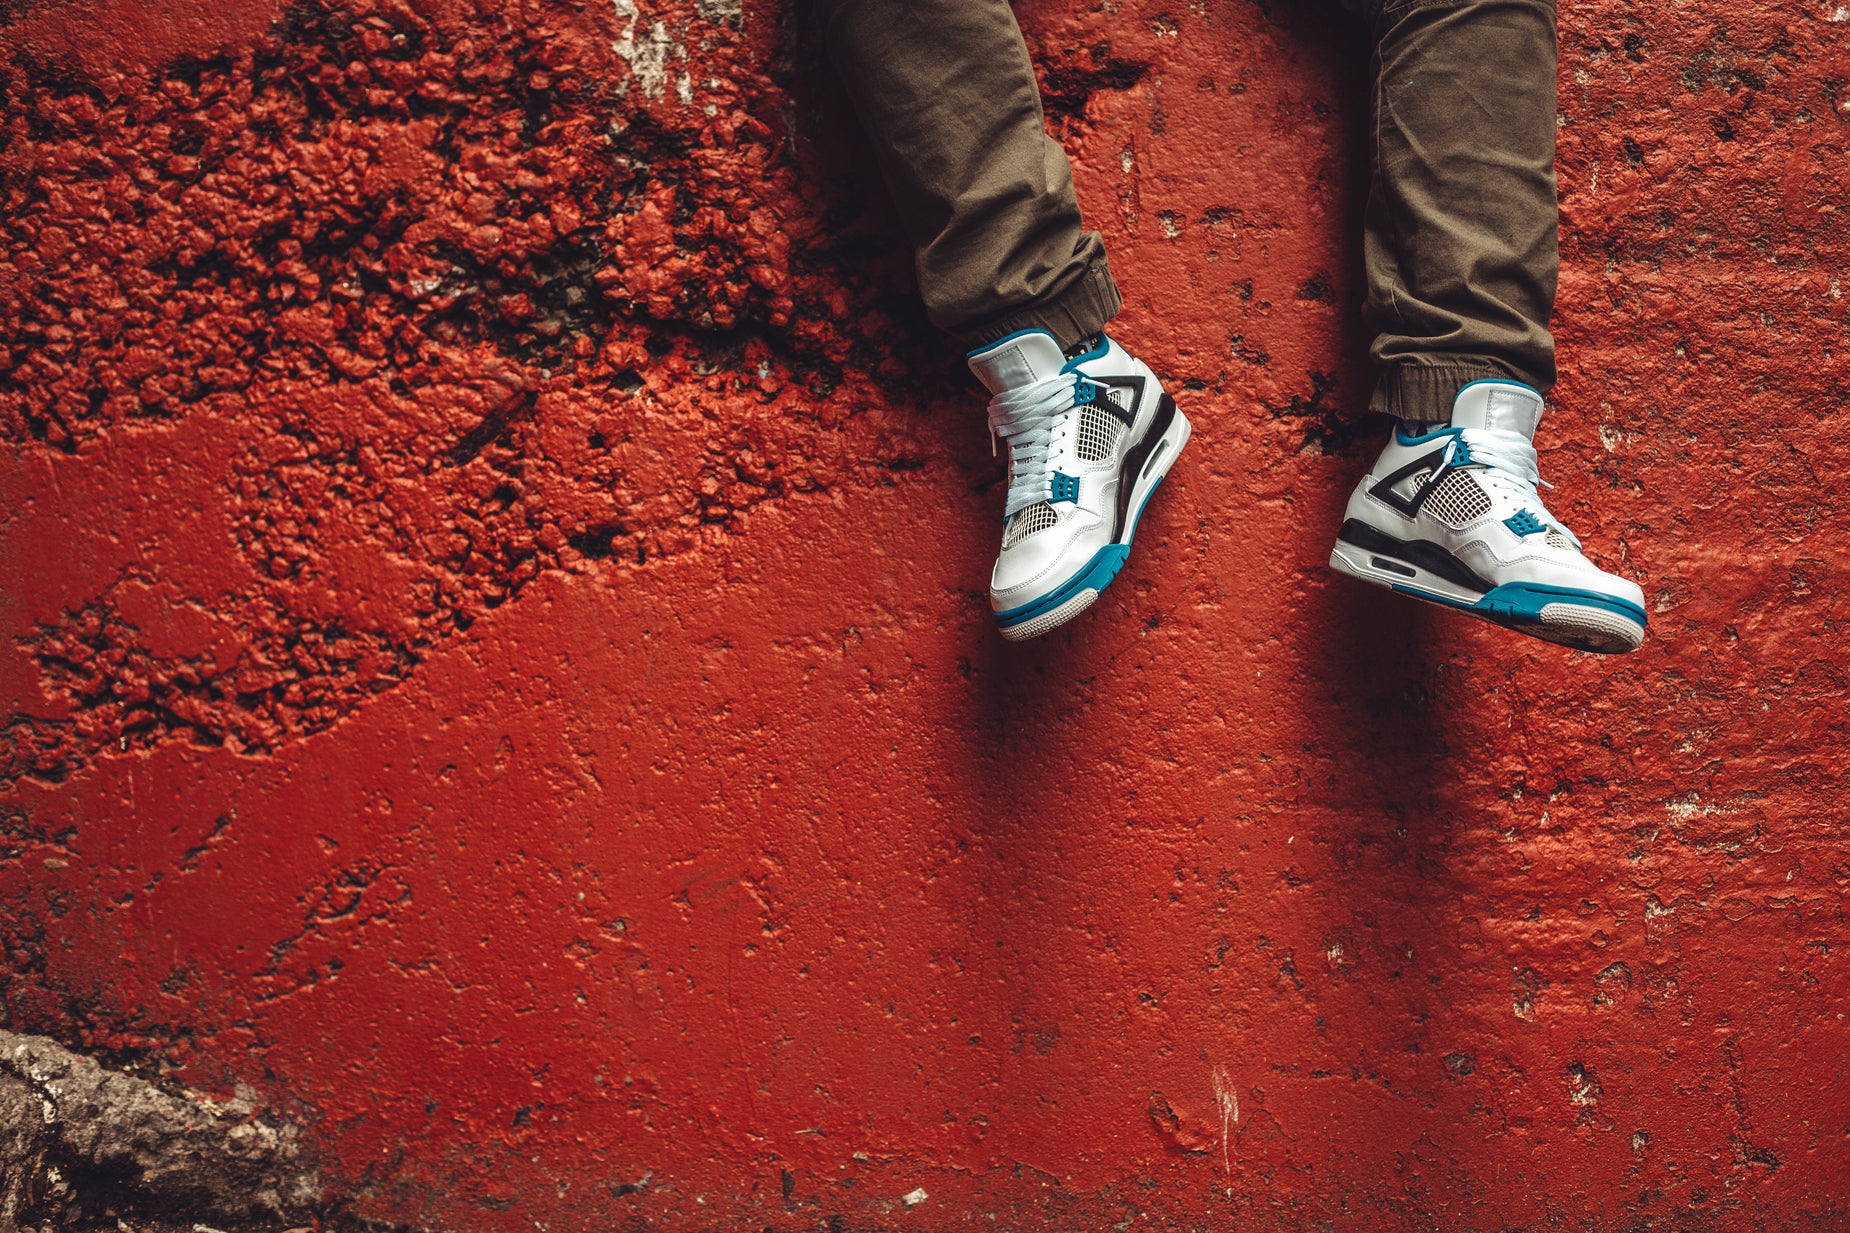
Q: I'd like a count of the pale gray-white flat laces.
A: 2